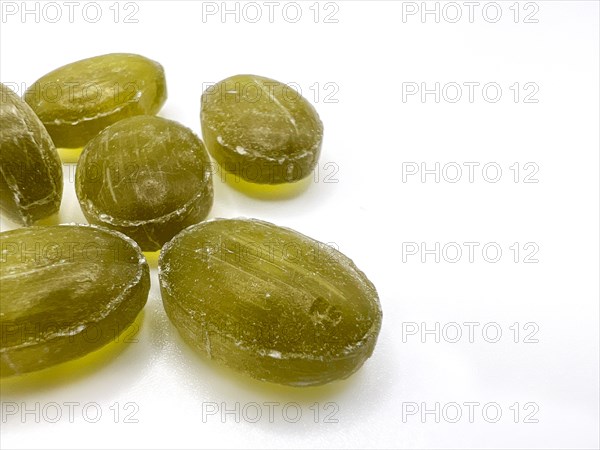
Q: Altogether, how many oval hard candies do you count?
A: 6